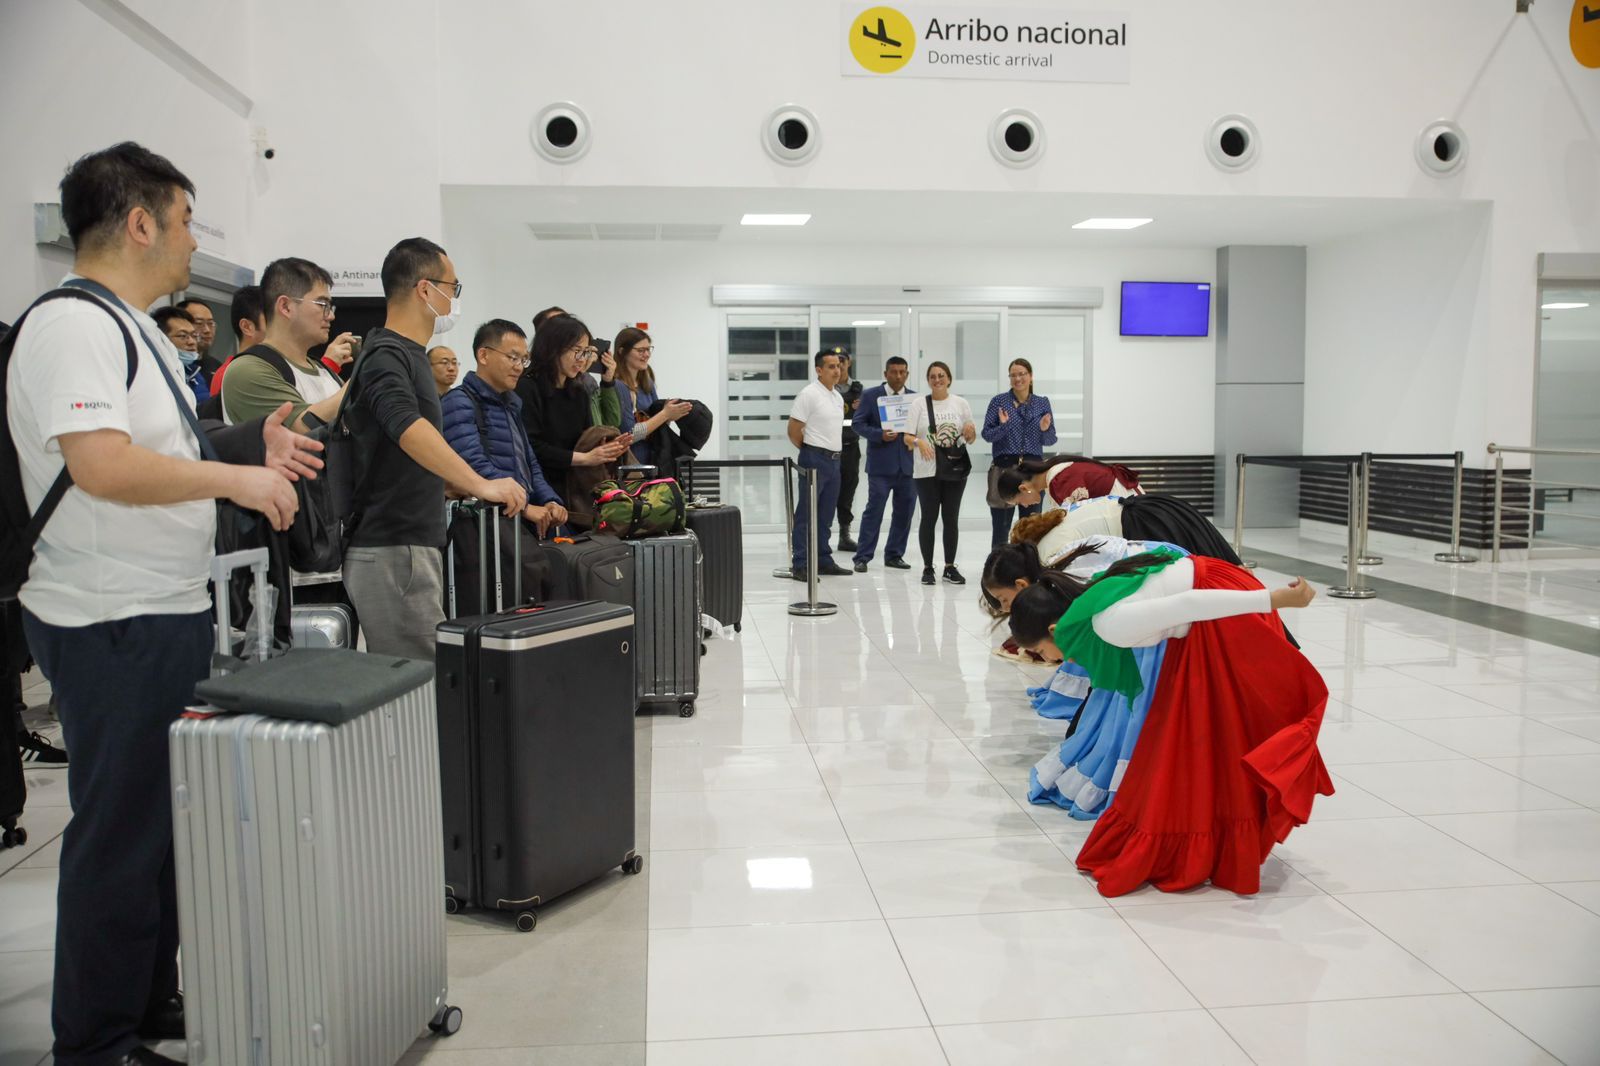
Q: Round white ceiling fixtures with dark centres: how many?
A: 5